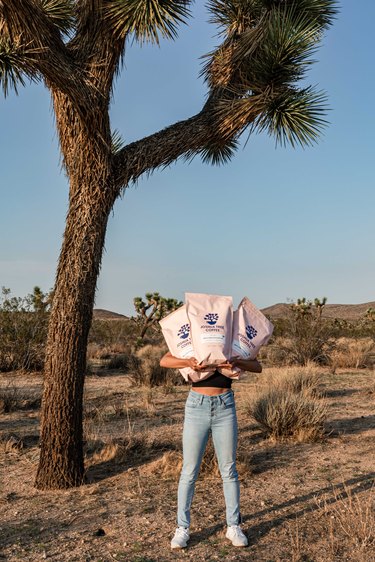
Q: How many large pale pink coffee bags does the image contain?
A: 3